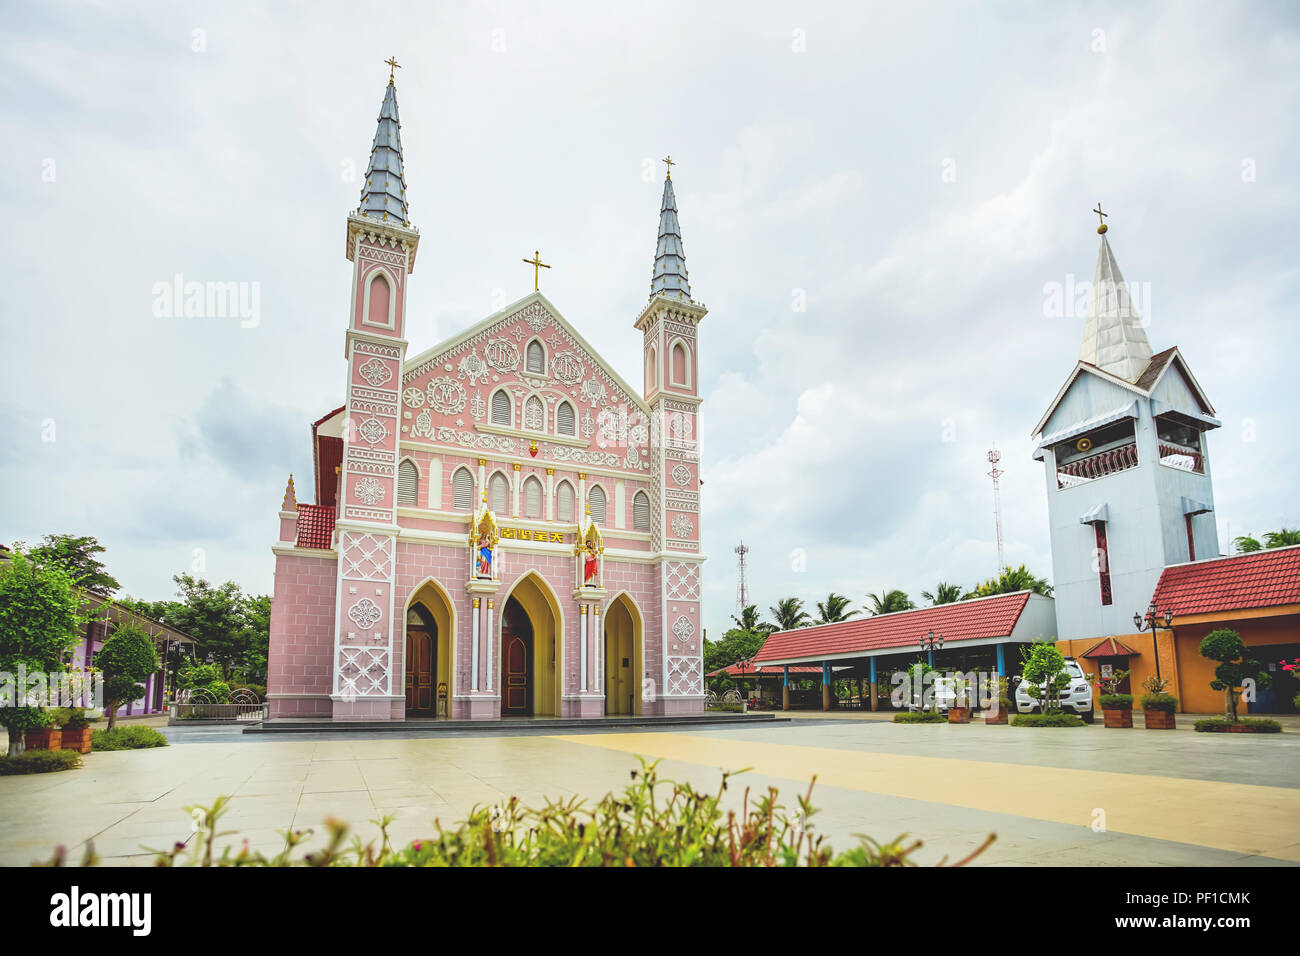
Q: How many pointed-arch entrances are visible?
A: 3